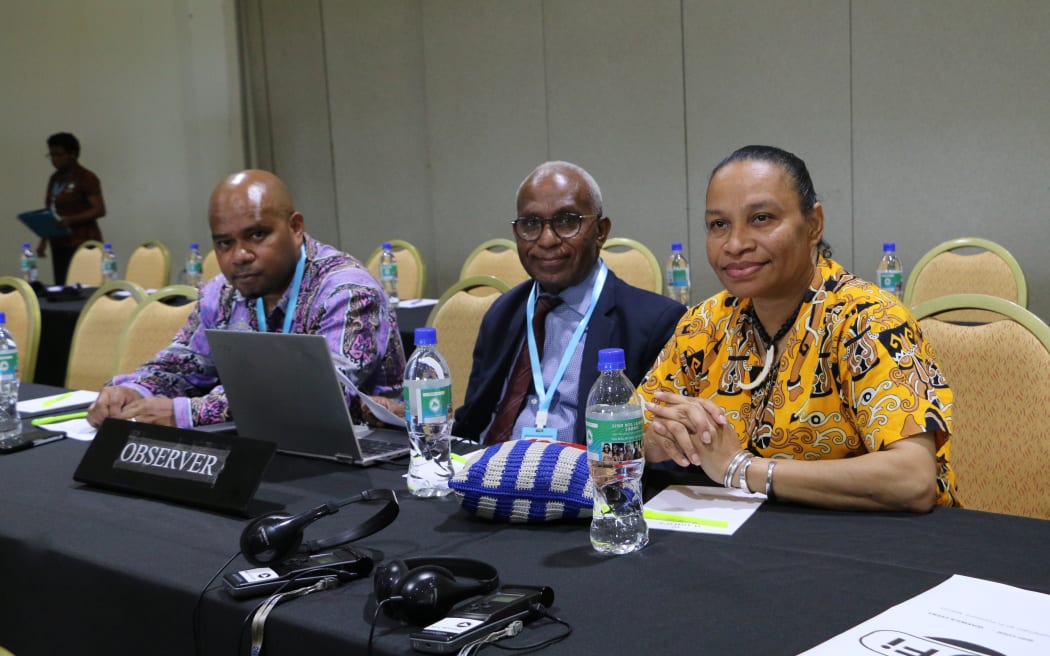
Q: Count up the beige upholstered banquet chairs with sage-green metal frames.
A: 12